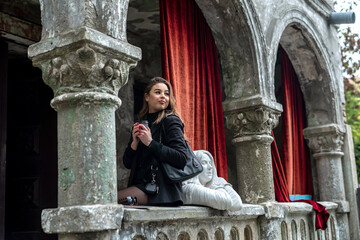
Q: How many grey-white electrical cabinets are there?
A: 0